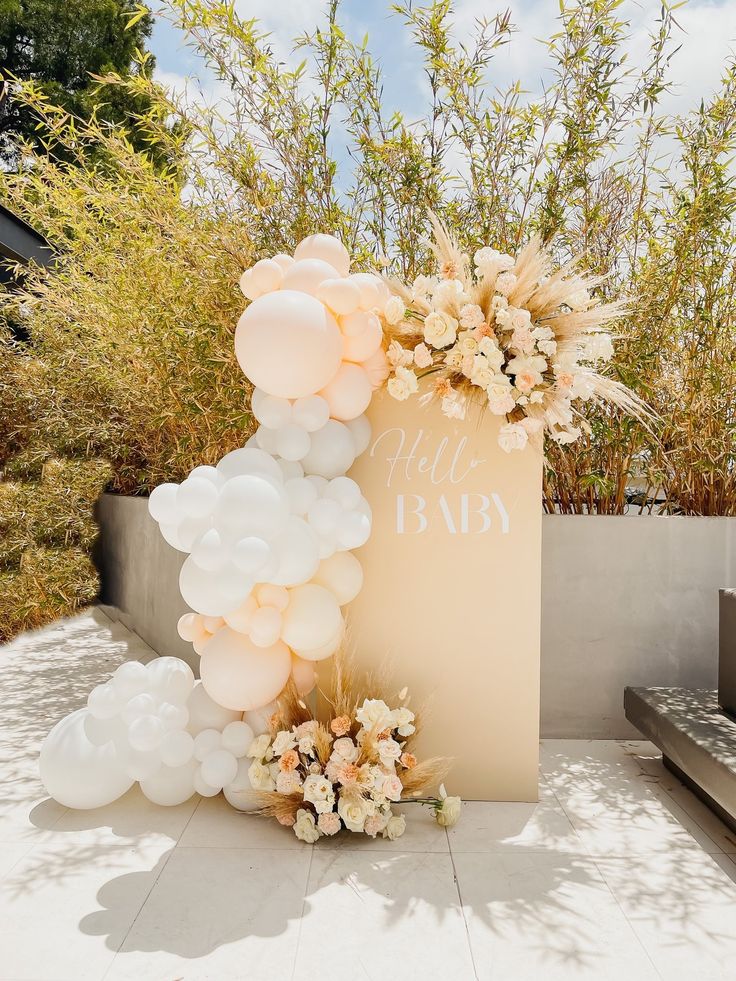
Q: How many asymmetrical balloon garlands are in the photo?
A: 1